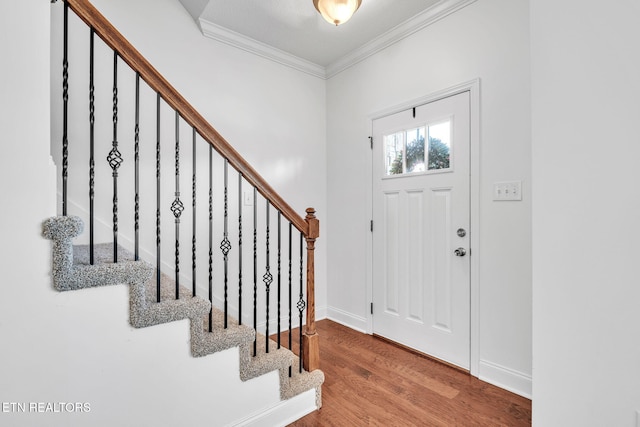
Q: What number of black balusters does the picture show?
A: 15